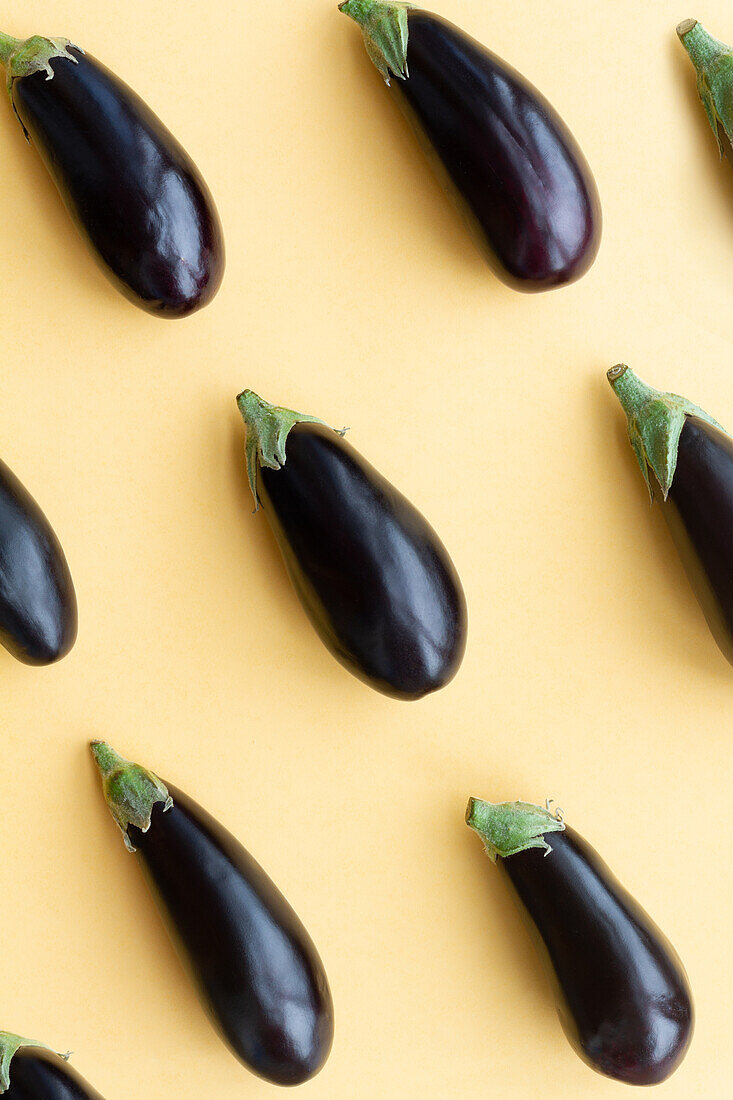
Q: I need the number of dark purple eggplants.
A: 9